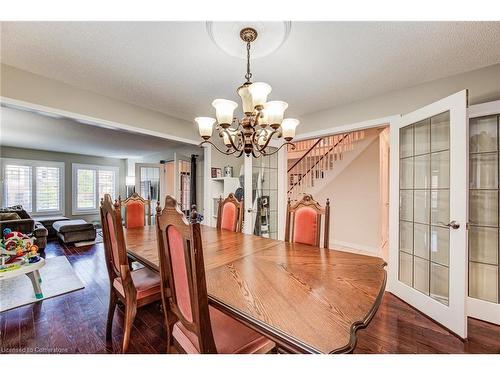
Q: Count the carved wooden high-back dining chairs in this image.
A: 5